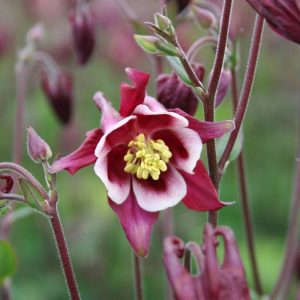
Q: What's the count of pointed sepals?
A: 5